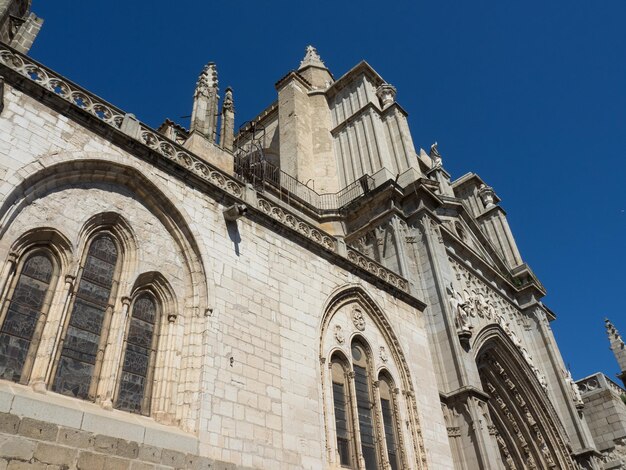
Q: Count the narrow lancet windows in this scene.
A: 6